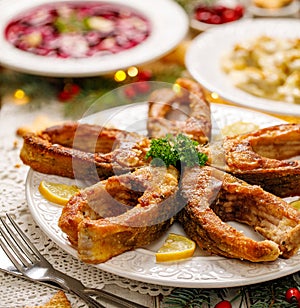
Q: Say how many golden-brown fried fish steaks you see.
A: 5